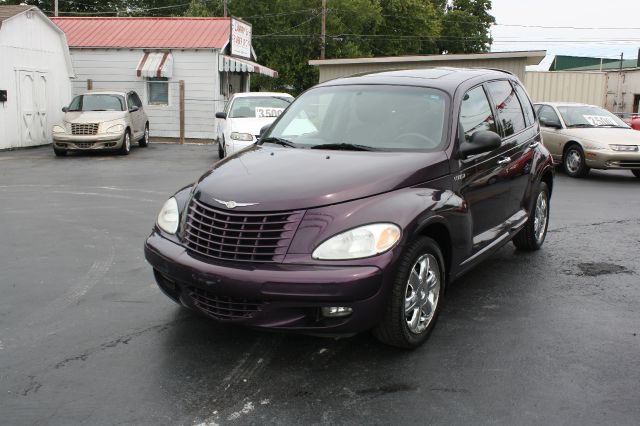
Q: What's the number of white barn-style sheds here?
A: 1